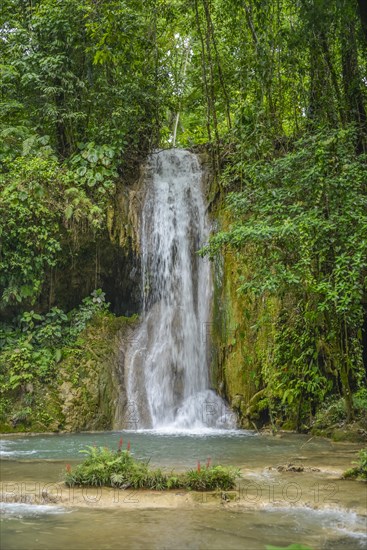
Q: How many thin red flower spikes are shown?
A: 5